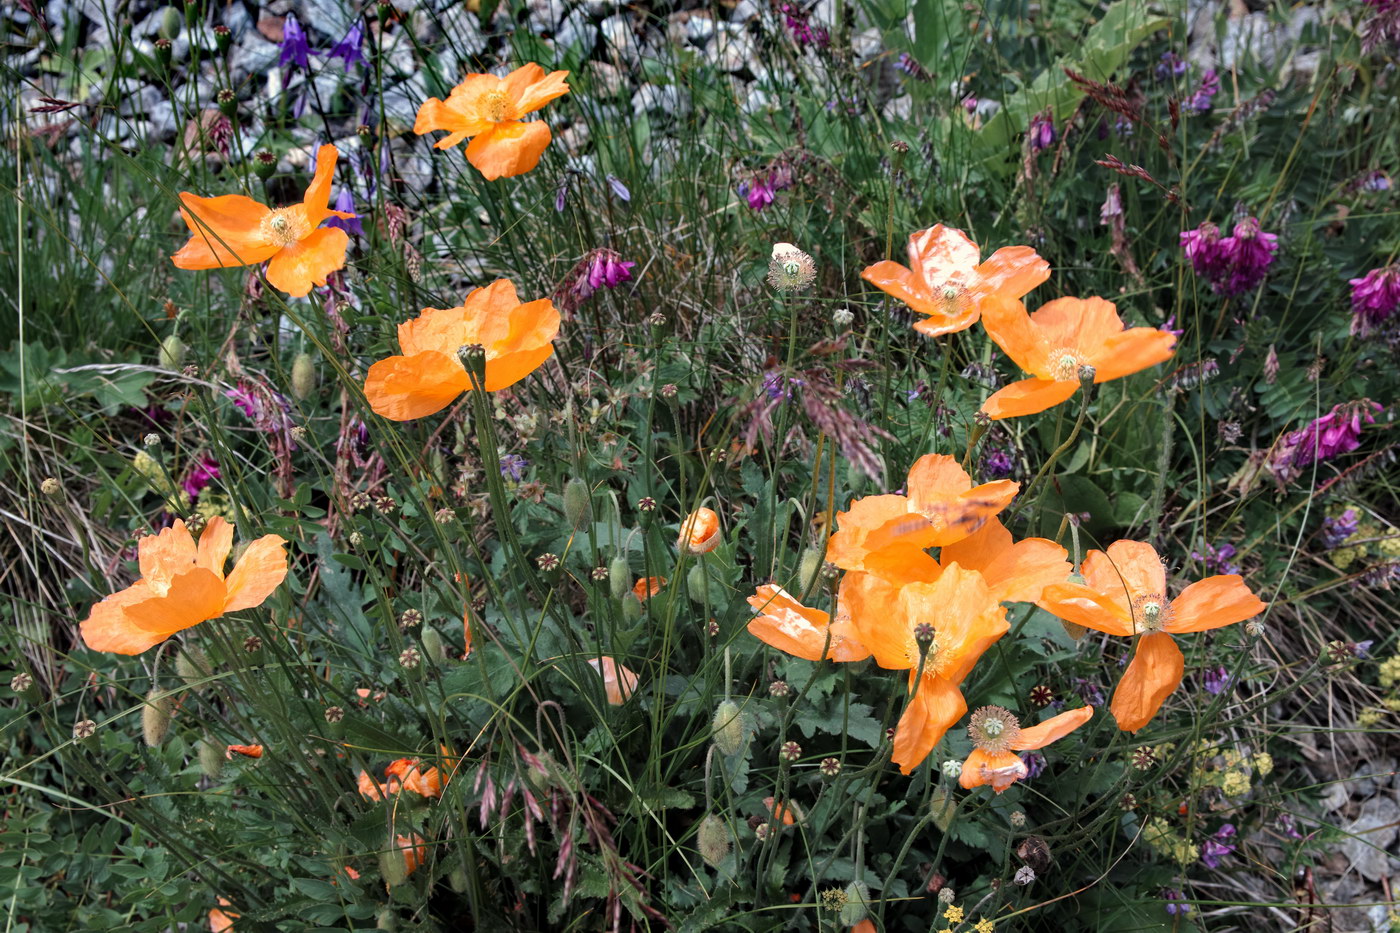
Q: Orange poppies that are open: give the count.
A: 12